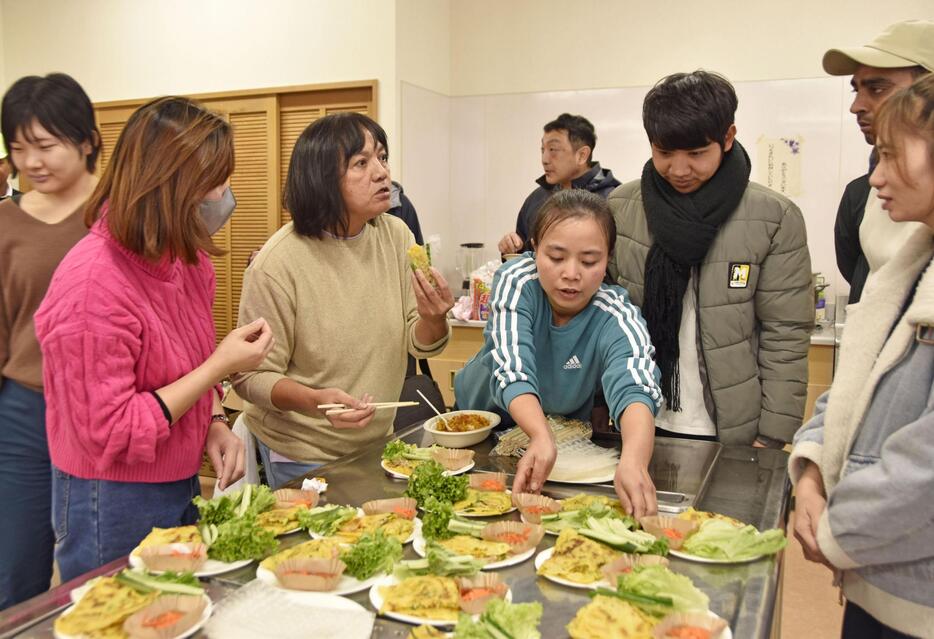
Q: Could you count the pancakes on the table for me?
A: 14